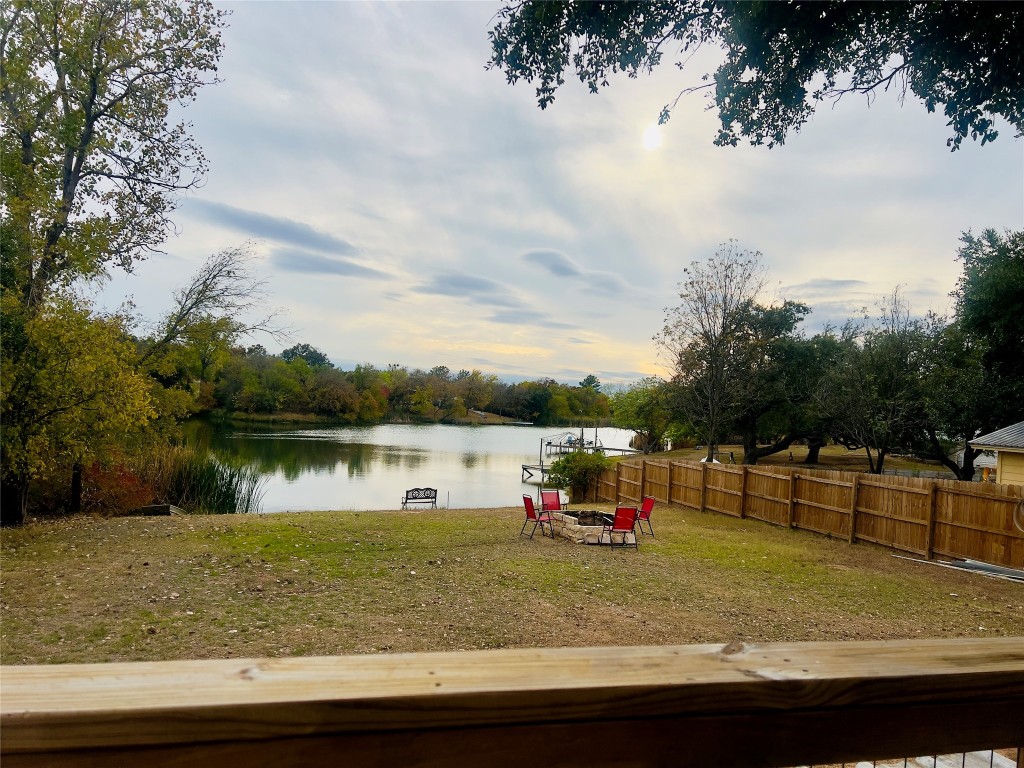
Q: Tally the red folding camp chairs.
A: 4